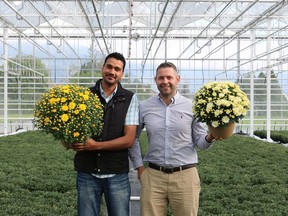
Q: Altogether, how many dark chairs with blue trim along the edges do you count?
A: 0